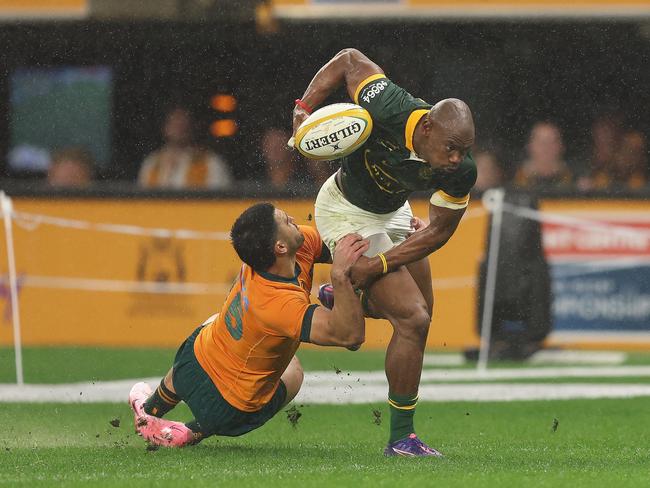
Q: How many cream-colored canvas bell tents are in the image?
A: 0